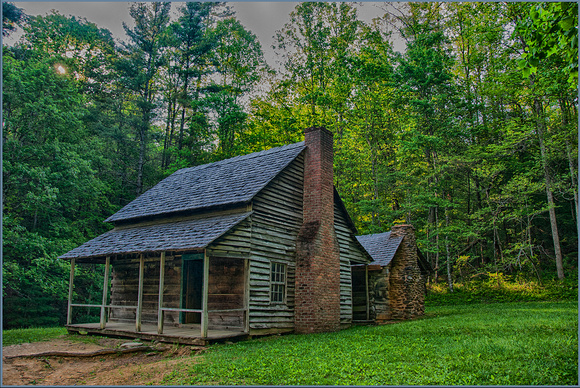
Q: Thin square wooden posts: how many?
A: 5